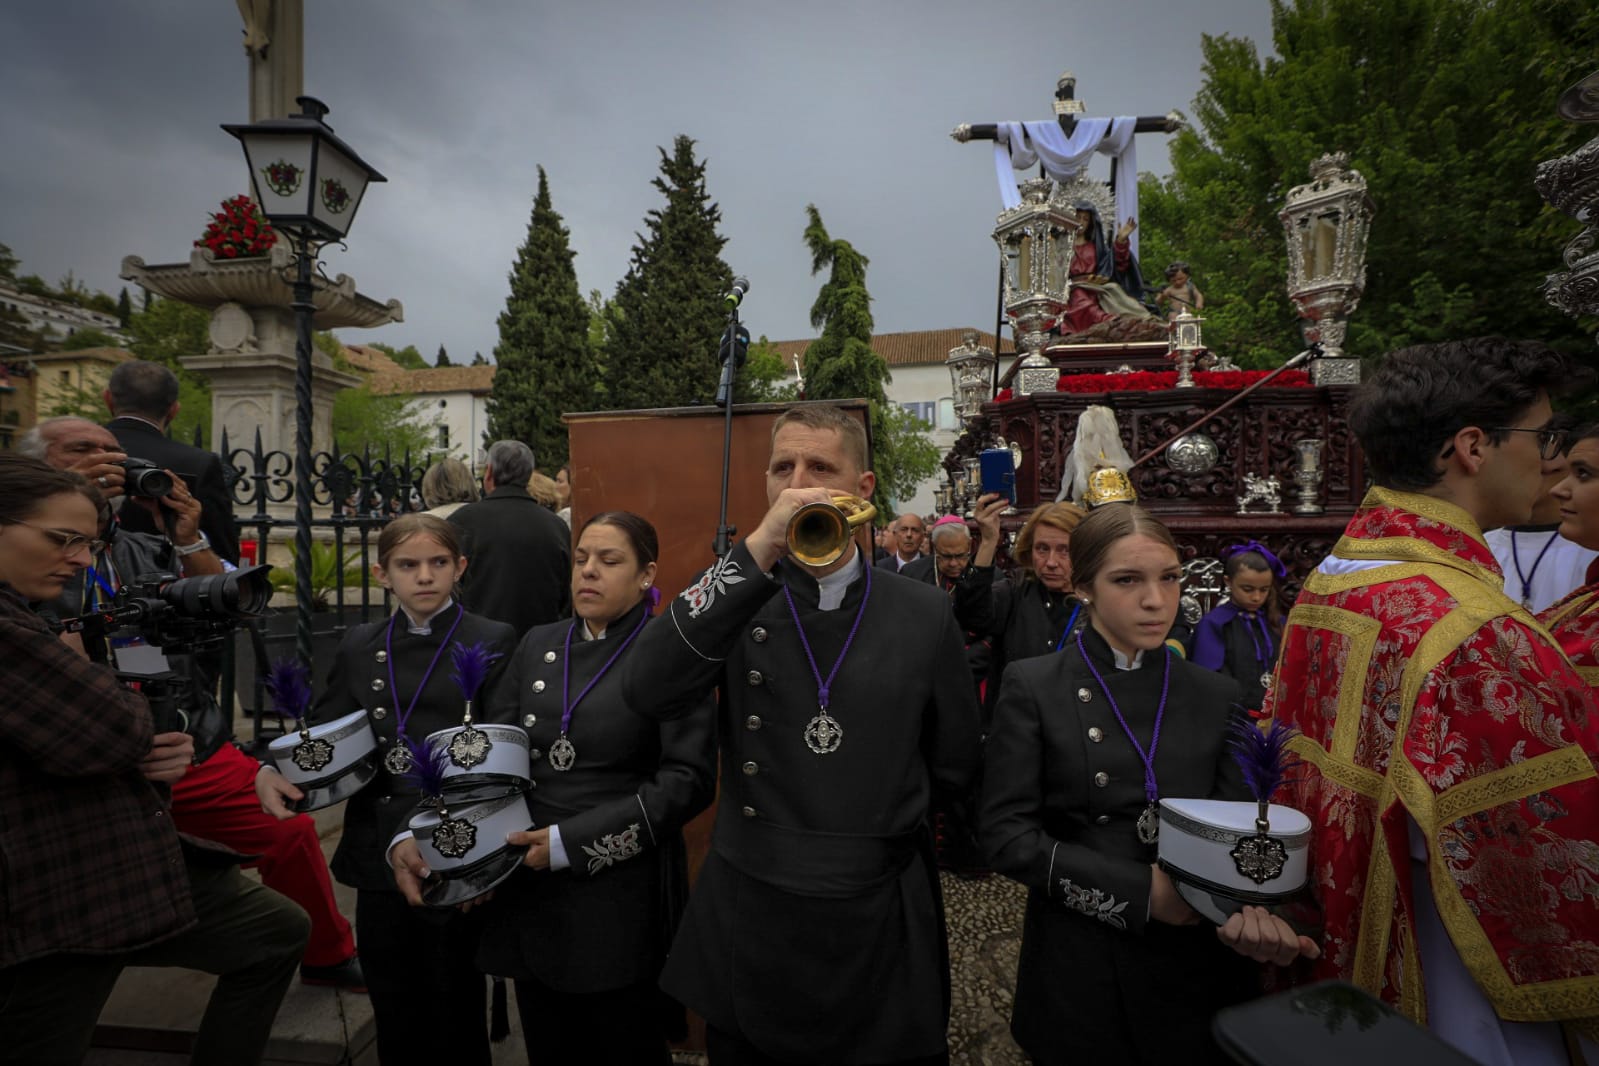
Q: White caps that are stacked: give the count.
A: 2